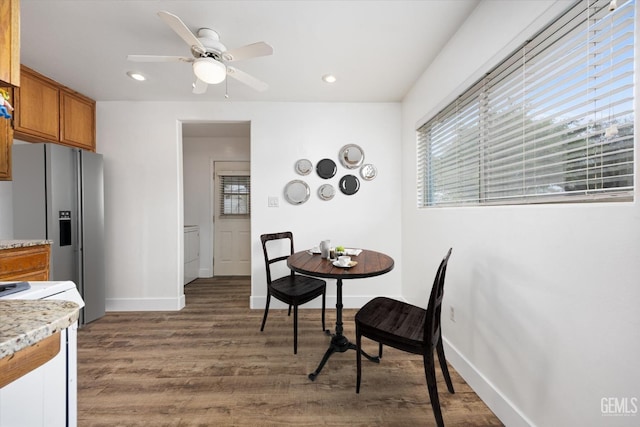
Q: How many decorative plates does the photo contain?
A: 7